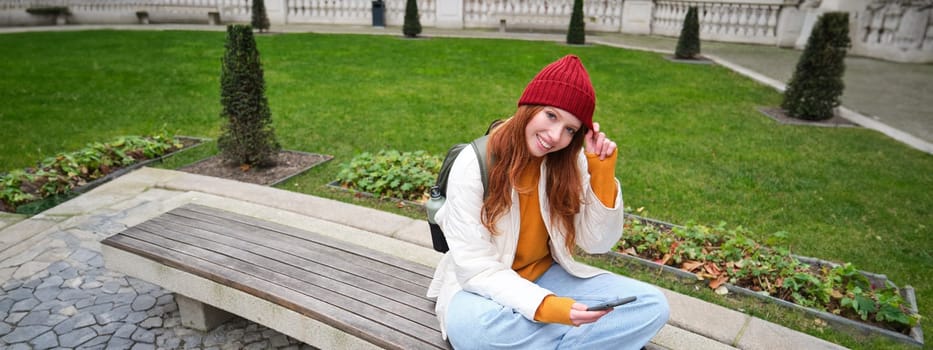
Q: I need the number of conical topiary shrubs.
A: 6